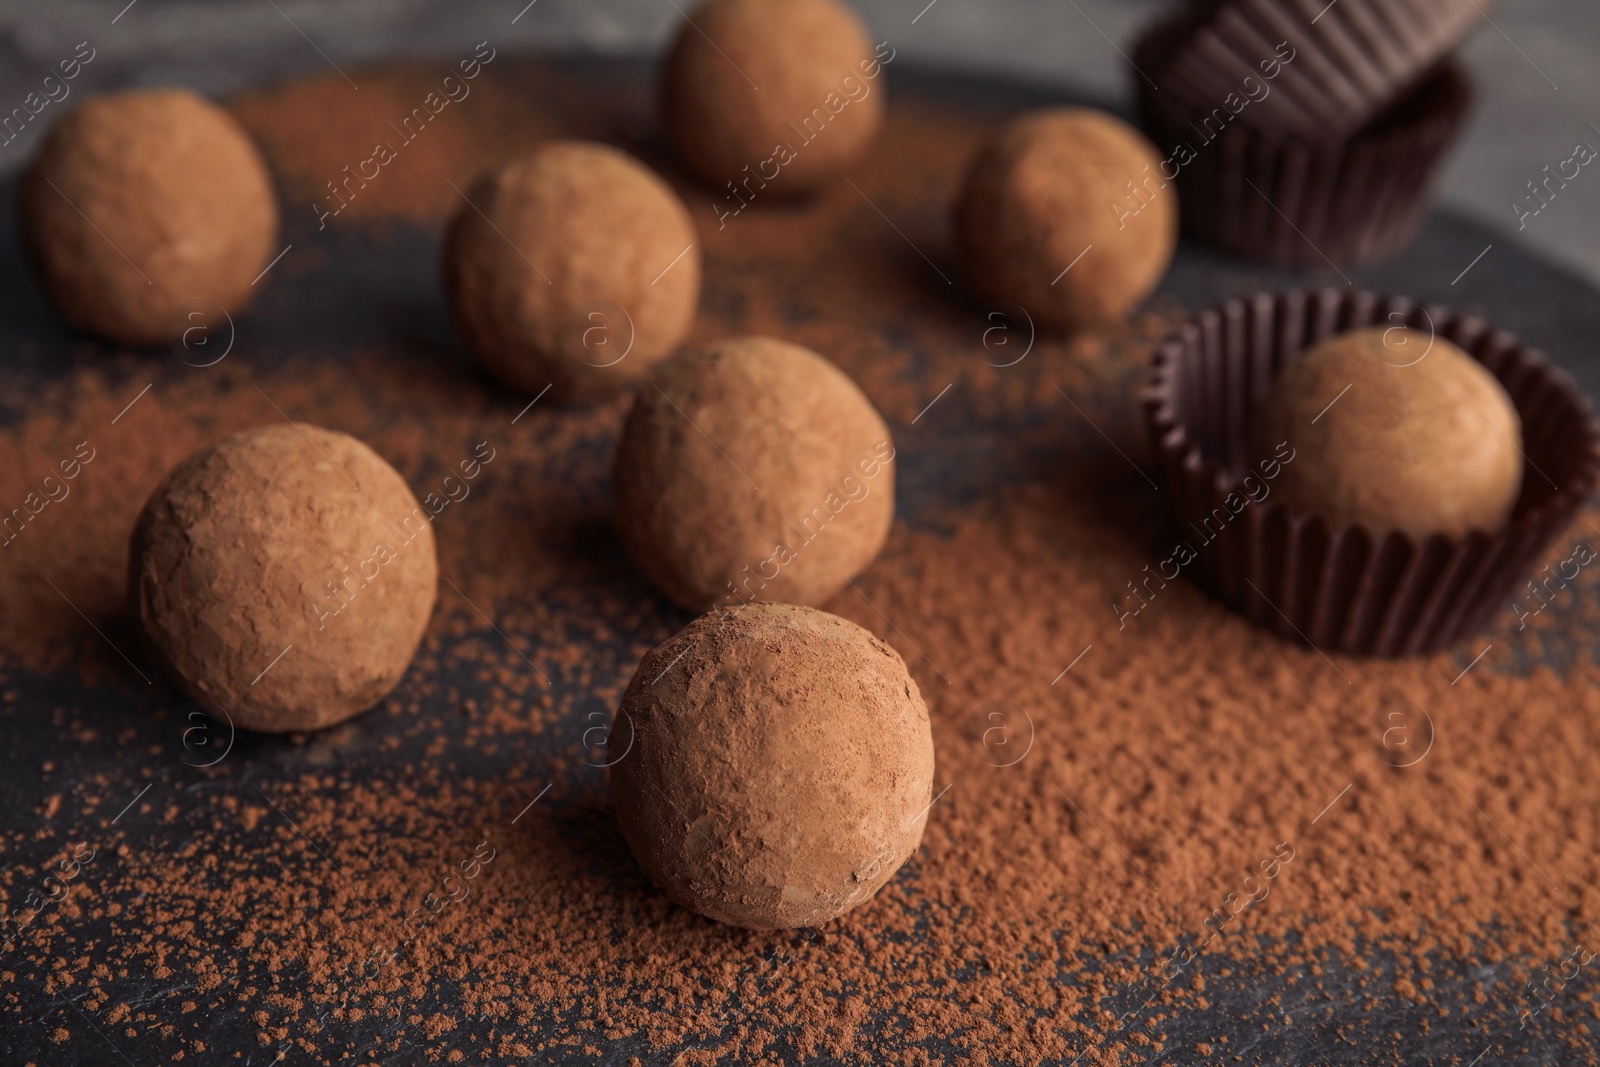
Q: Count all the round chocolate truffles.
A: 8